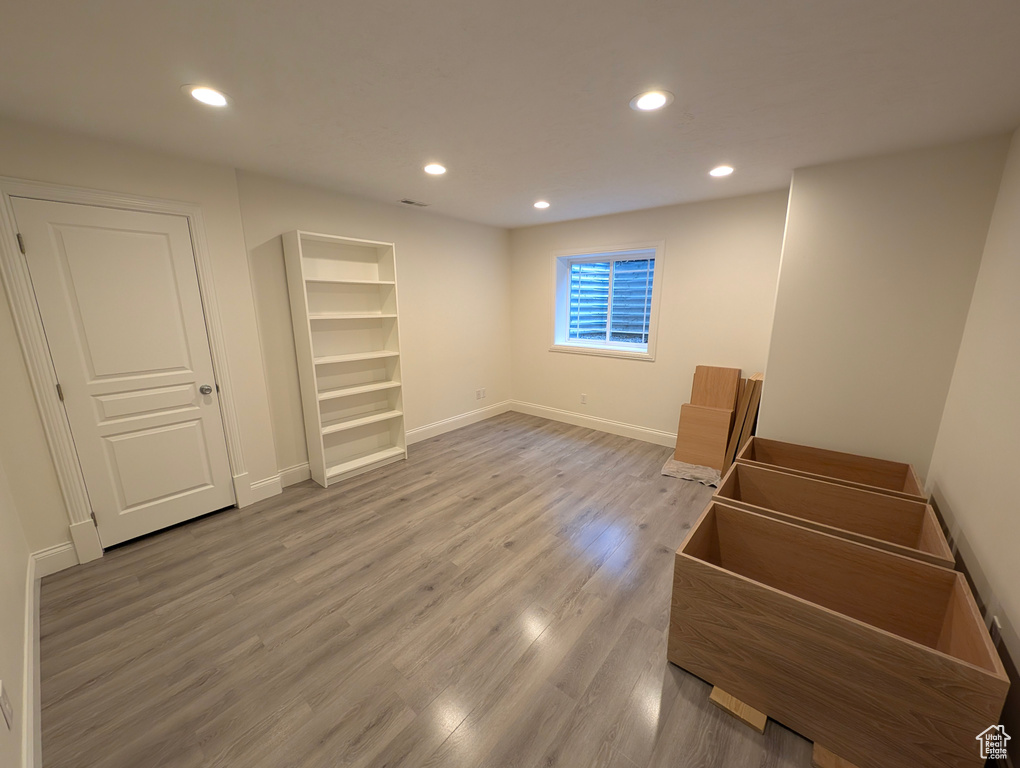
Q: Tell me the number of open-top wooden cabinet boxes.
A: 3